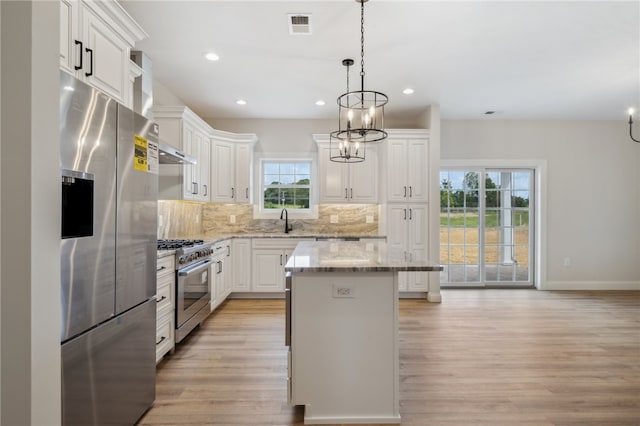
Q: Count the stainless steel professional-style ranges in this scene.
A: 1